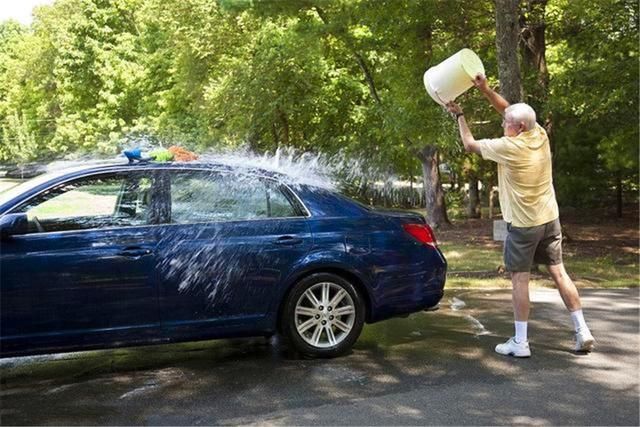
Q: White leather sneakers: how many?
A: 2